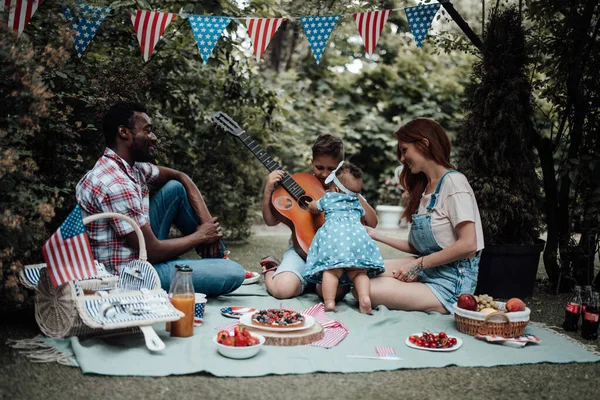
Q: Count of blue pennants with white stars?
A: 4